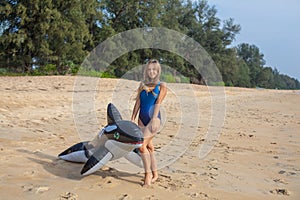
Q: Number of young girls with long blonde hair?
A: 1